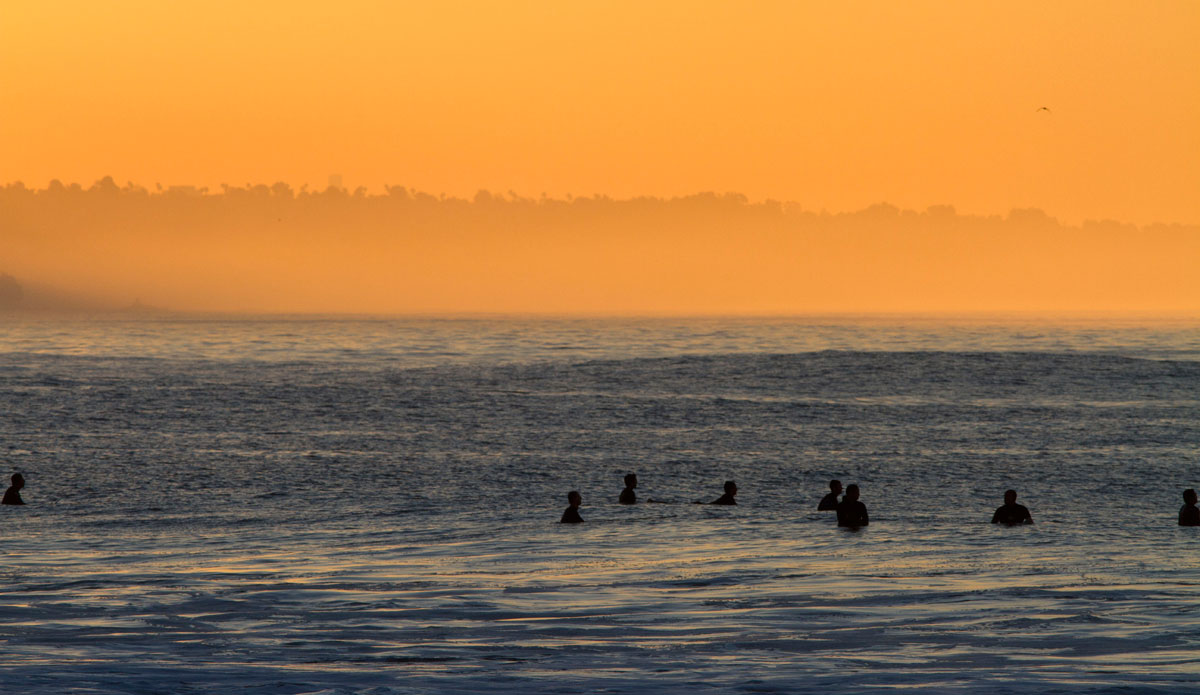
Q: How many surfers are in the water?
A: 8